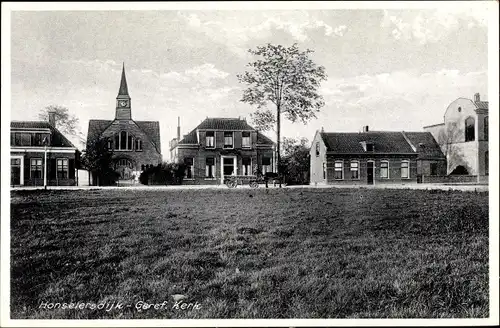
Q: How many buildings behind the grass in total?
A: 5